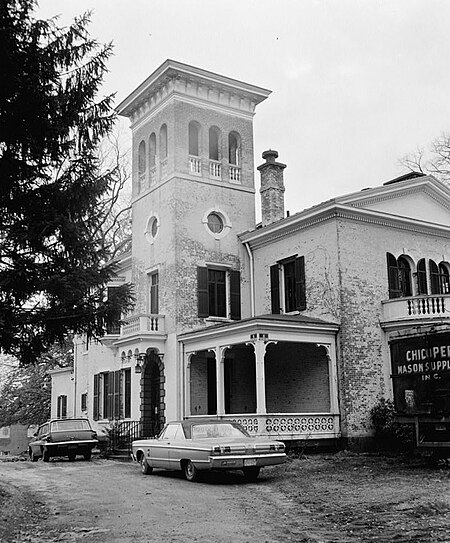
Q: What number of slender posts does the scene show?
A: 4